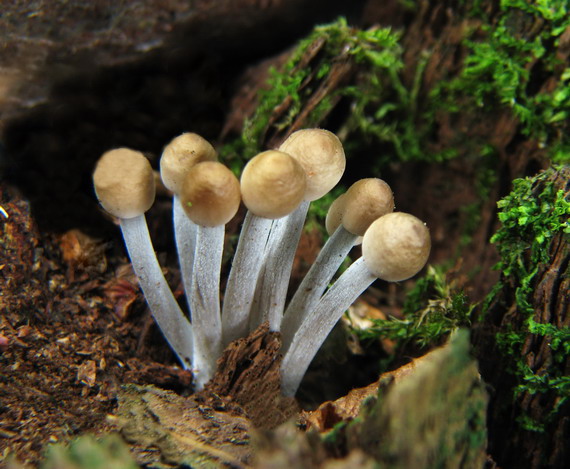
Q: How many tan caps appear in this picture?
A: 8